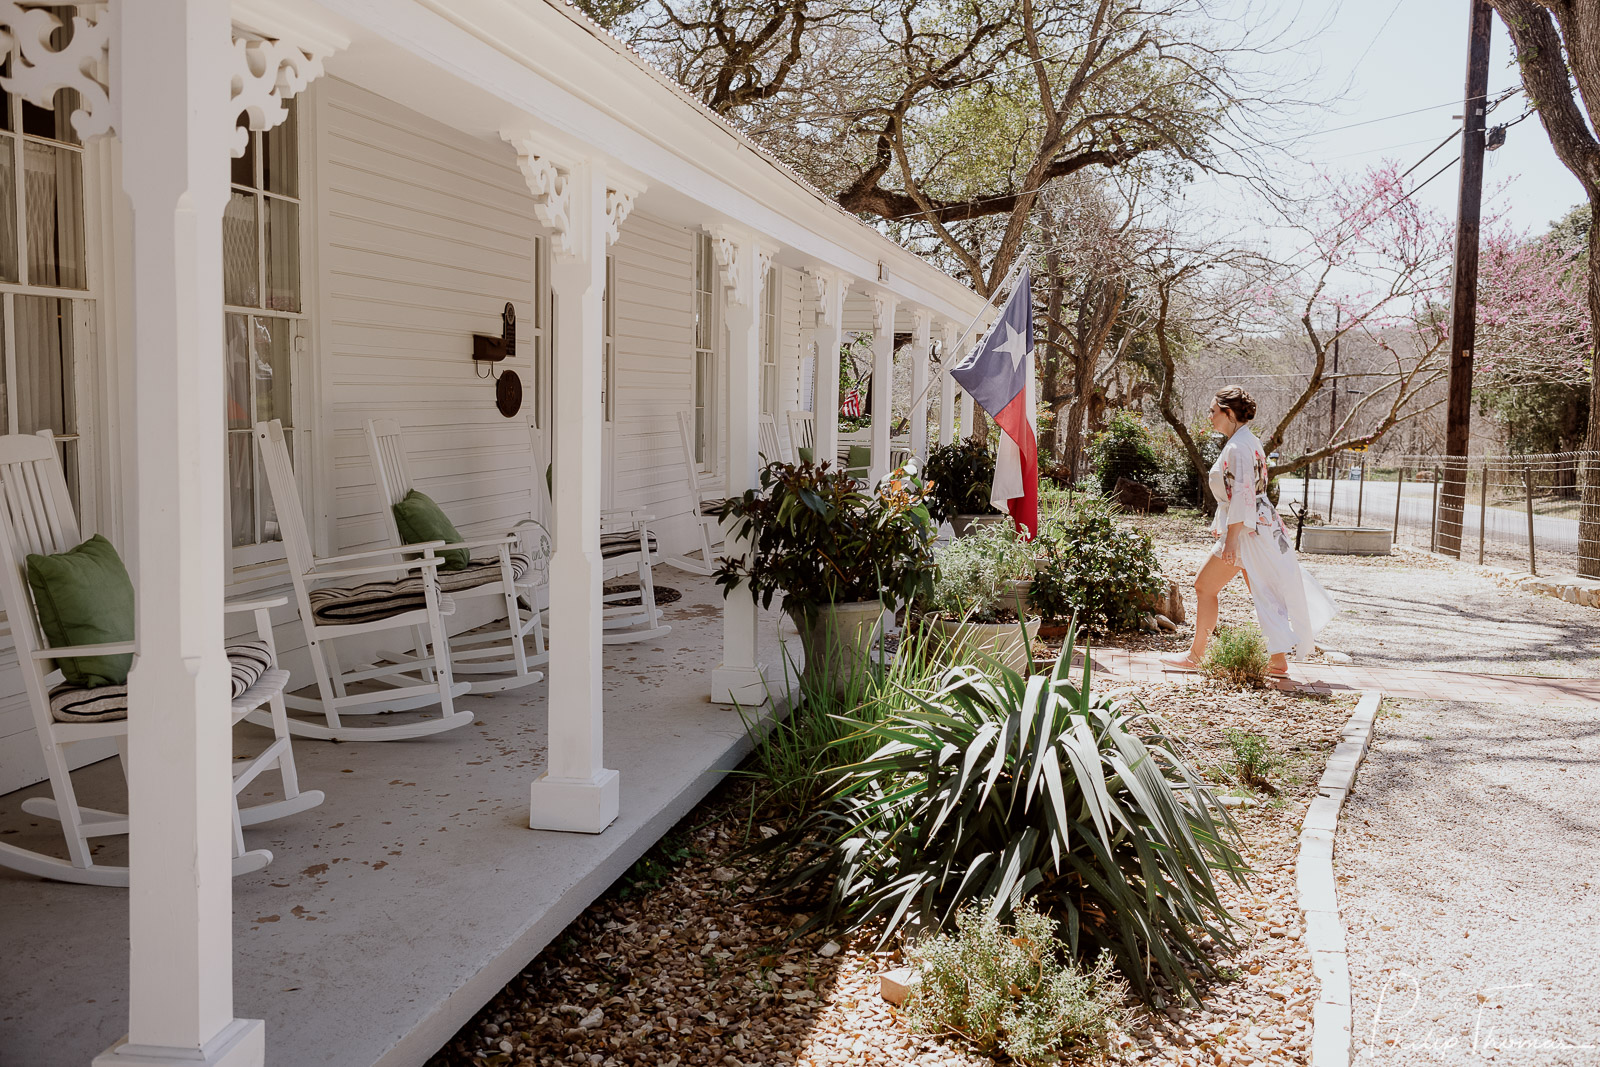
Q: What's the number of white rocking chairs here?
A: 7